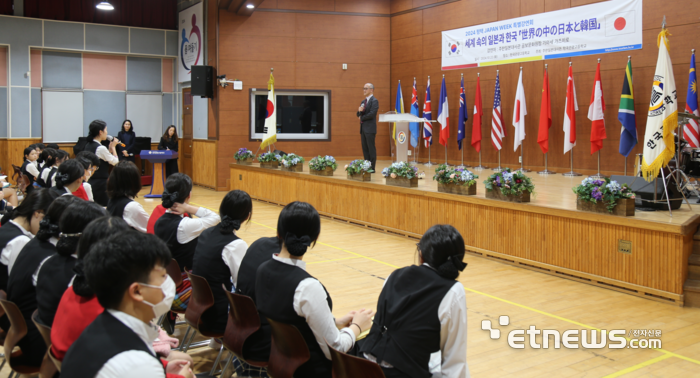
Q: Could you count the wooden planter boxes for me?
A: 9